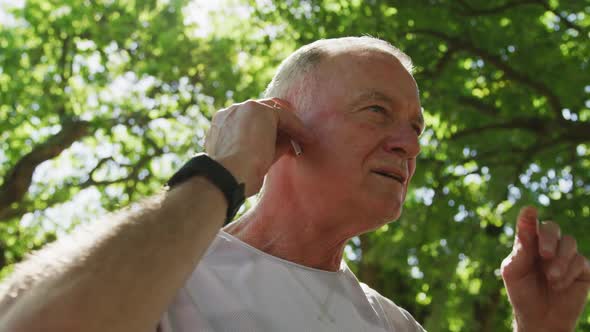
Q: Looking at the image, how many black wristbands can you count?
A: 1